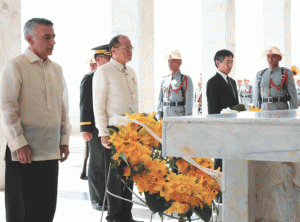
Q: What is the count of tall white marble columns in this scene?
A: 4